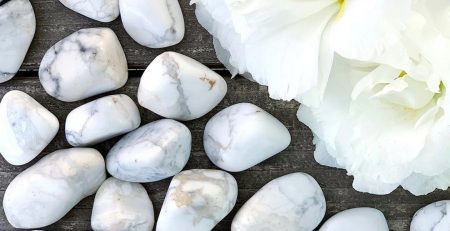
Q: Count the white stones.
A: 15